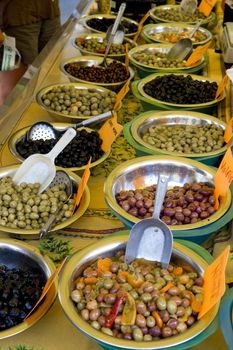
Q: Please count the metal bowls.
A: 14